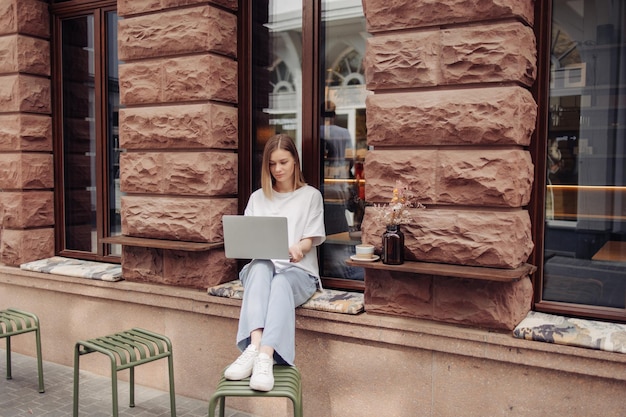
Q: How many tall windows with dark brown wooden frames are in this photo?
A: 3